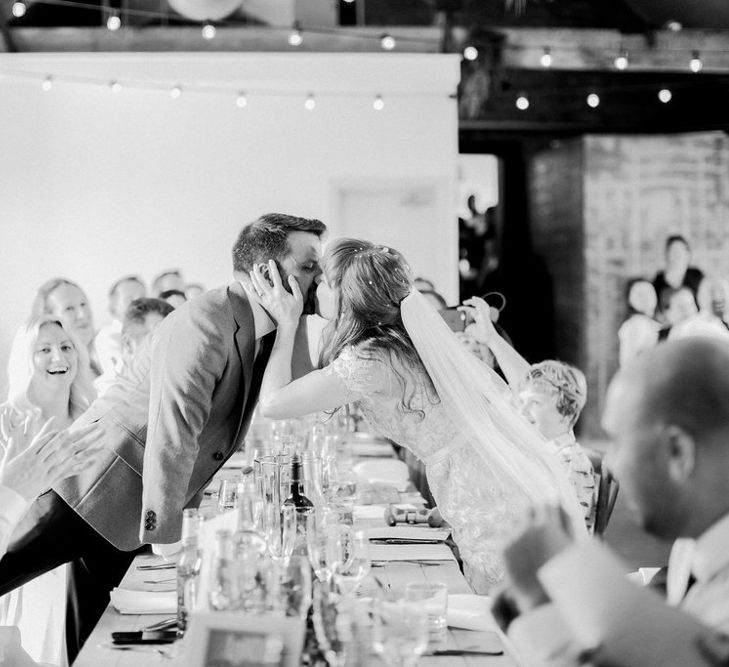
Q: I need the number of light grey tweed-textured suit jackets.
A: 1